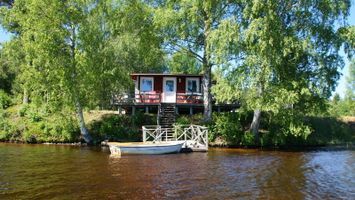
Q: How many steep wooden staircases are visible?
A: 1